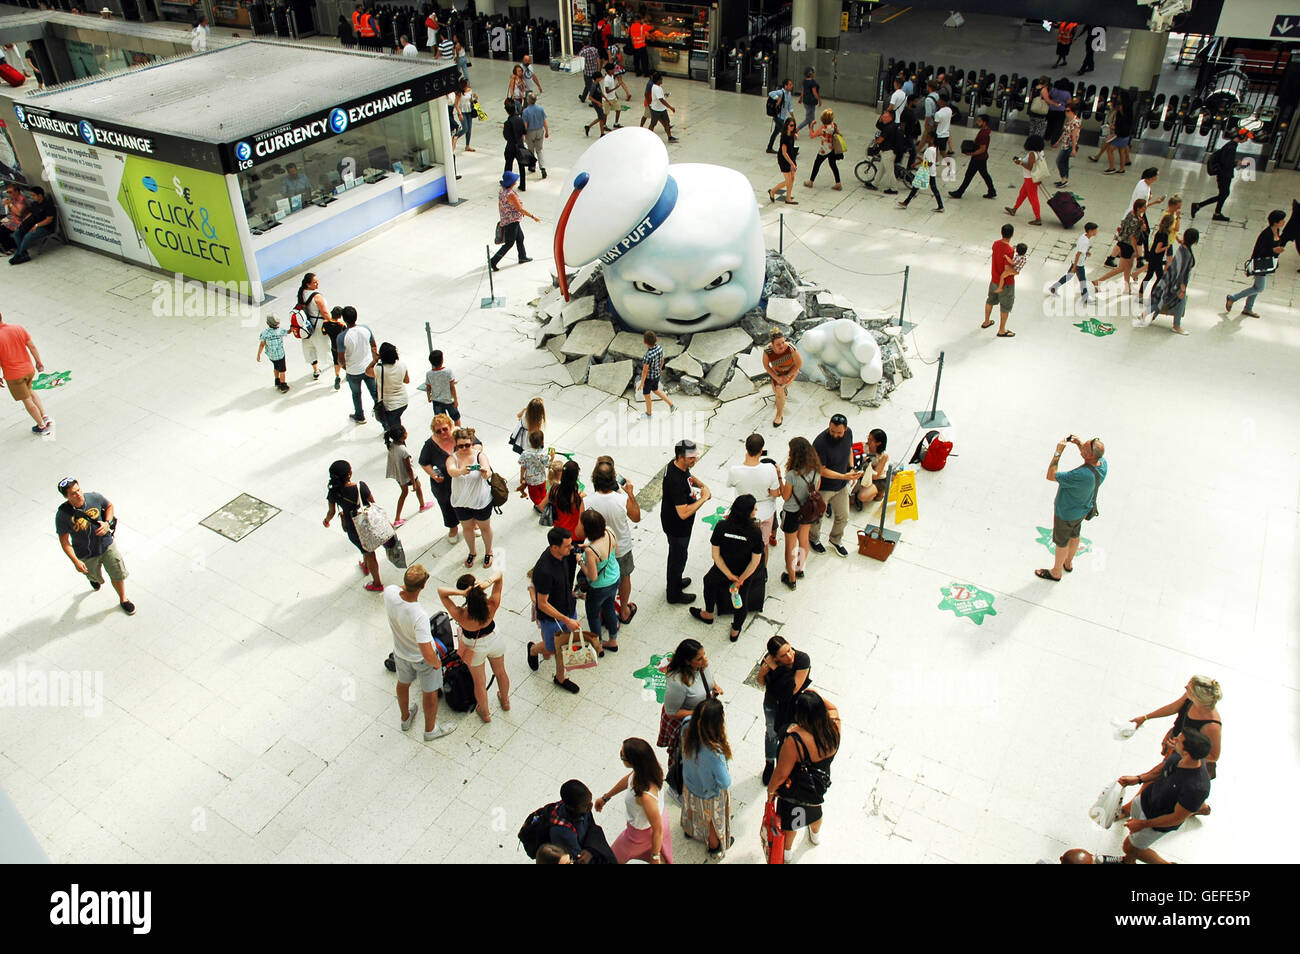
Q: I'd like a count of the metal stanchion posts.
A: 6